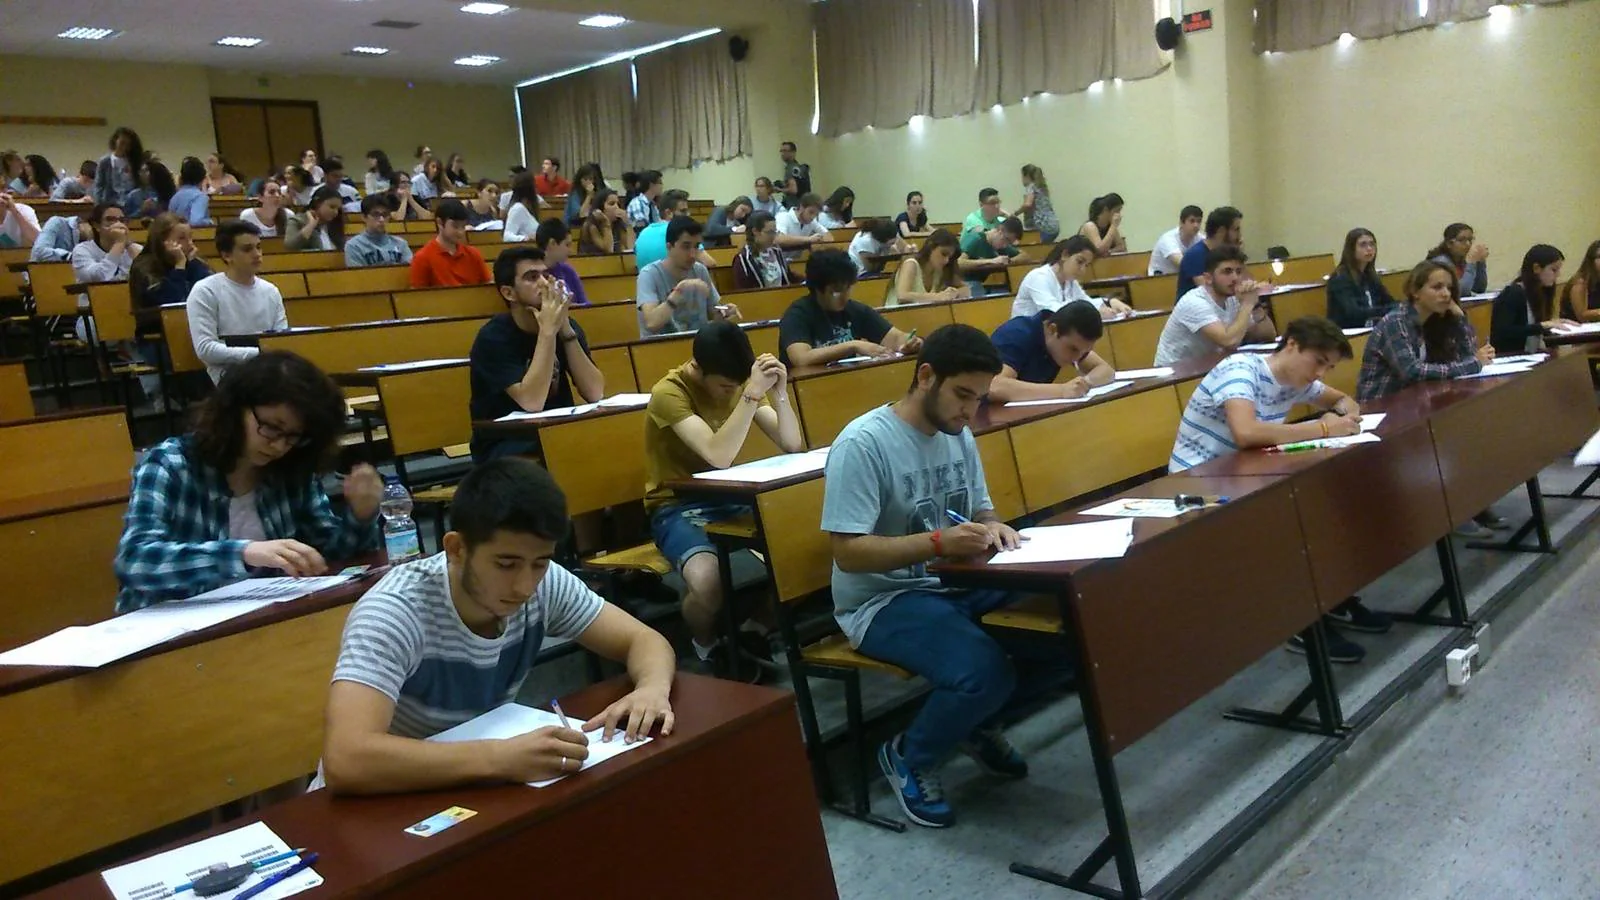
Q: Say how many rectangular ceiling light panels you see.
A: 6